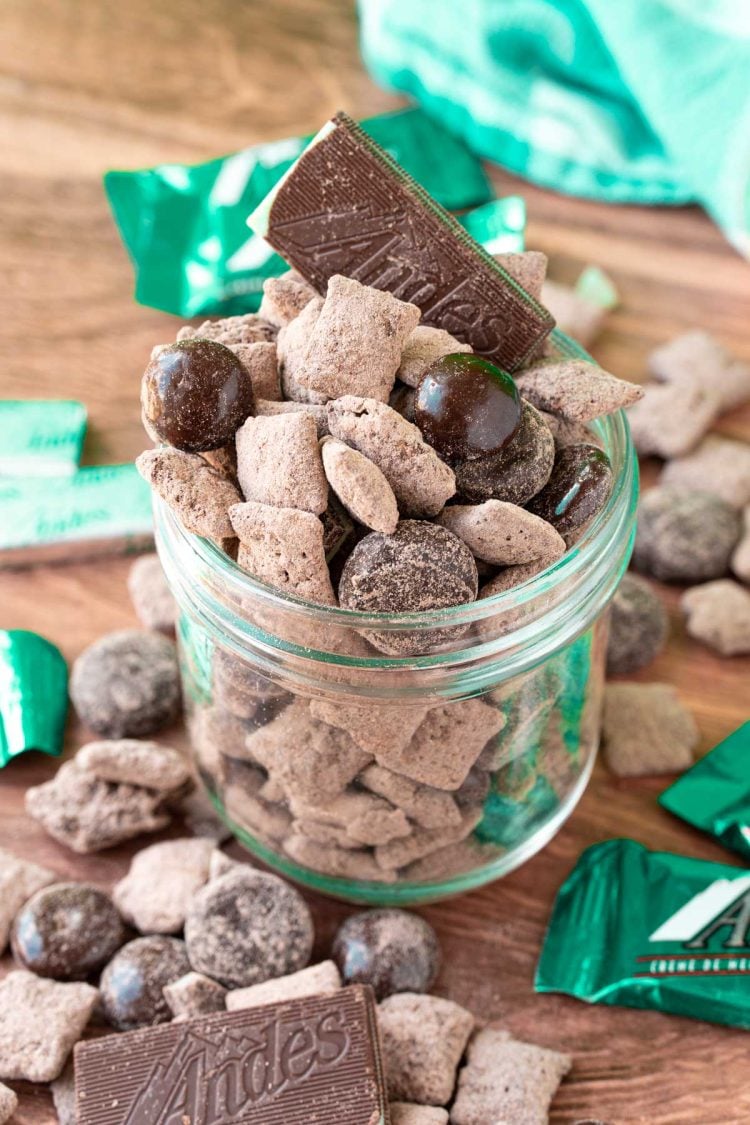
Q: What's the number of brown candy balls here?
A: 12